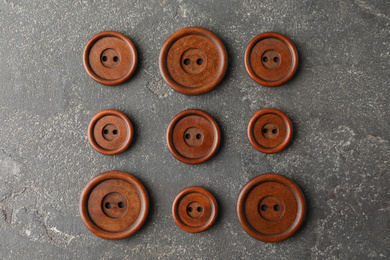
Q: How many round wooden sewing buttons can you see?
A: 9